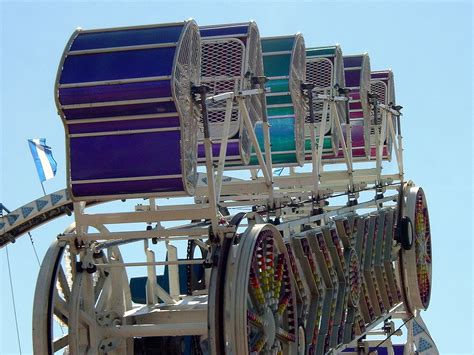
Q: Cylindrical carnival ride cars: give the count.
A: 6